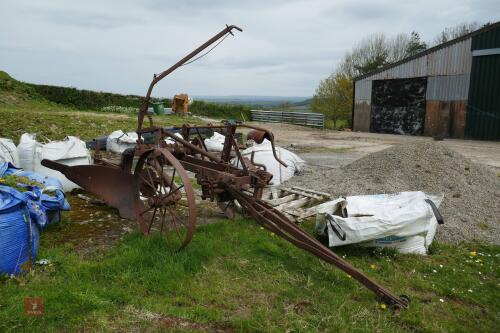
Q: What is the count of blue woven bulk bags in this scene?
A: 2